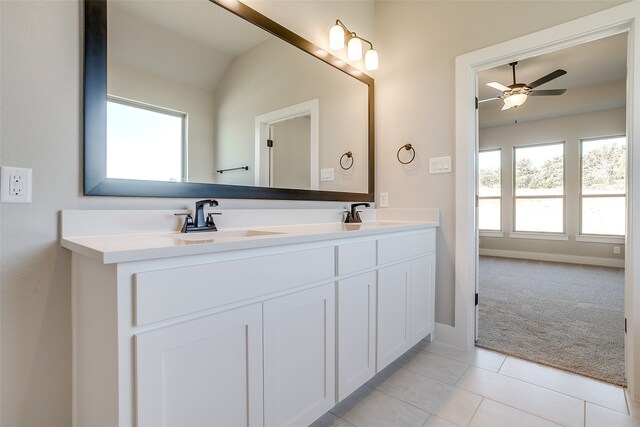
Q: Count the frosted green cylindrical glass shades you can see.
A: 0